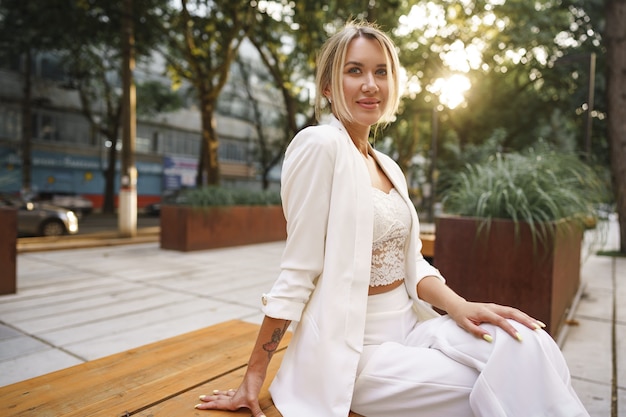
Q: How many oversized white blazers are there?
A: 1